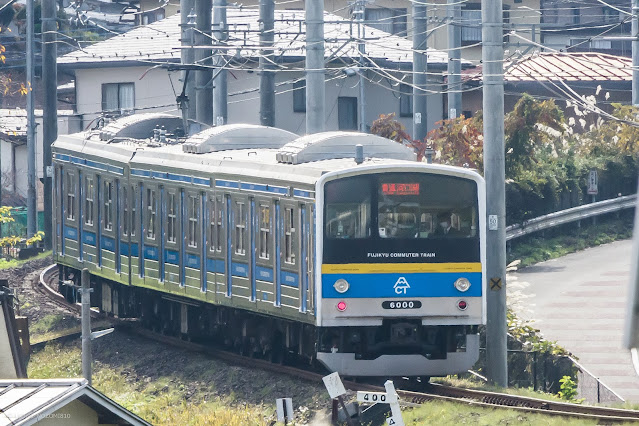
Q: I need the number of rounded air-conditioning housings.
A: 3